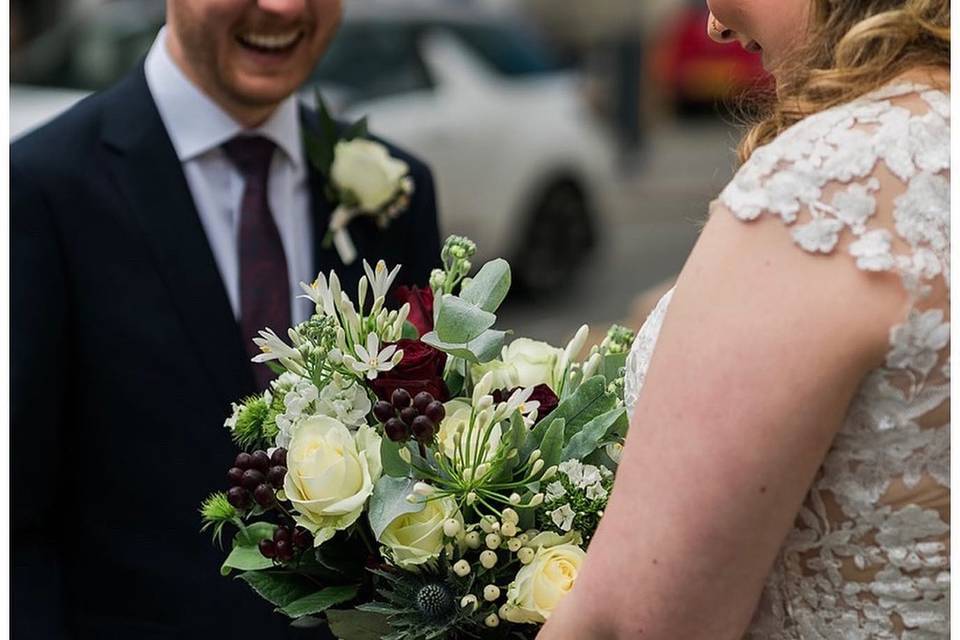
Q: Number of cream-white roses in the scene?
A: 6